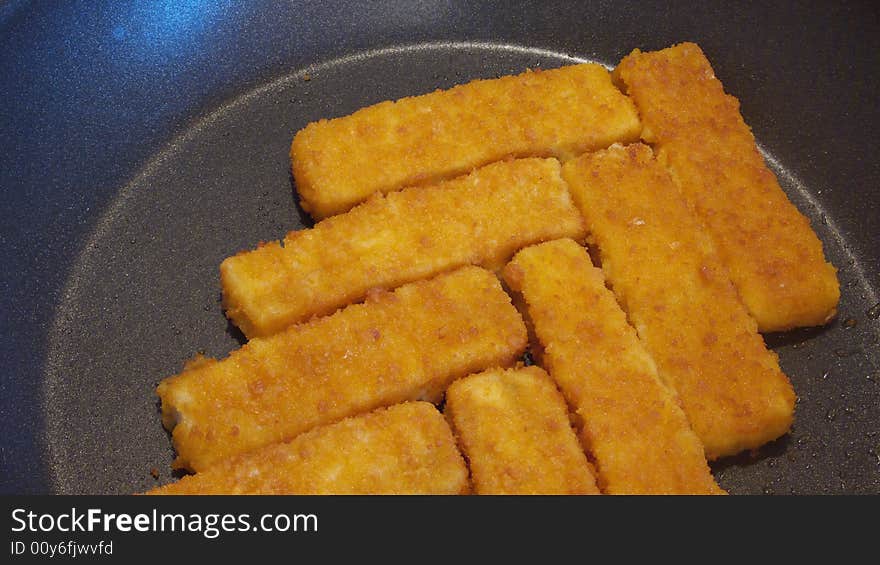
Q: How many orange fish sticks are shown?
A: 8